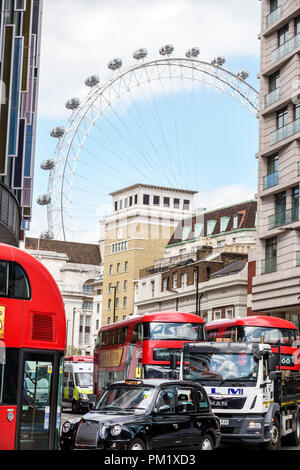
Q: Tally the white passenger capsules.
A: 12